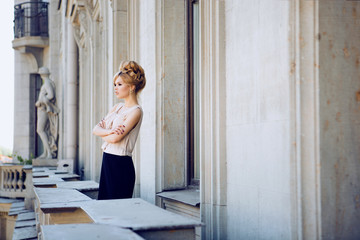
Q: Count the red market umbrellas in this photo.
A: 0